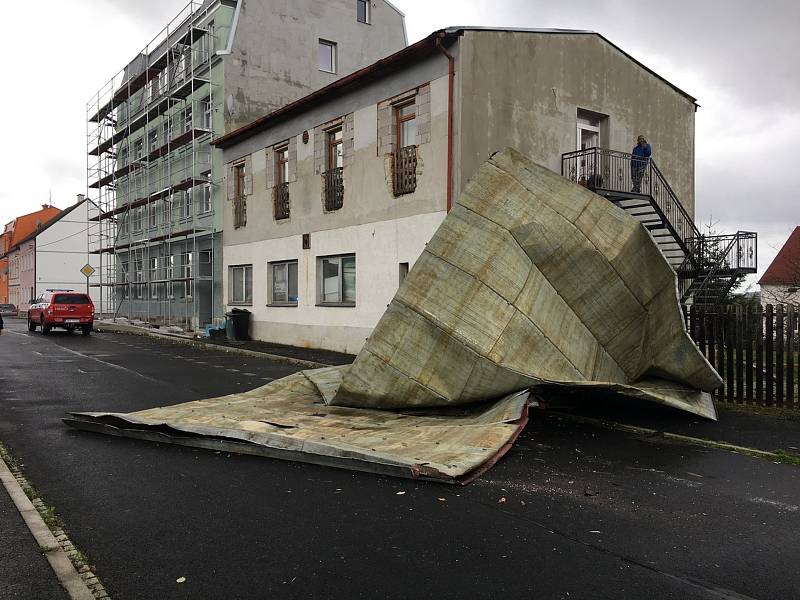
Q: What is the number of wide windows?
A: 3